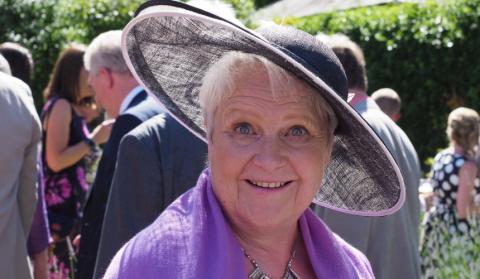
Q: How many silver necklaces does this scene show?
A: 1